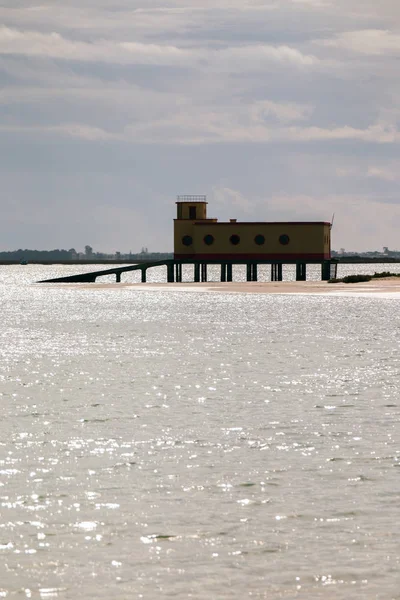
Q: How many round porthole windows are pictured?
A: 5